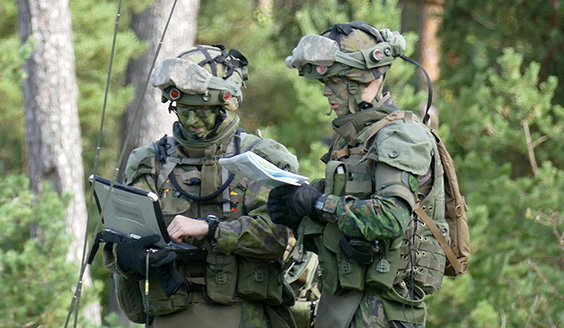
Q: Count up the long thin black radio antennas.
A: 2